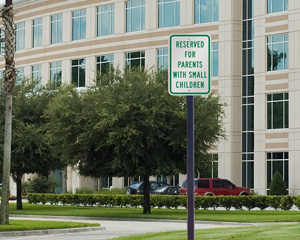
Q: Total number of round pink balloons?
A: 0